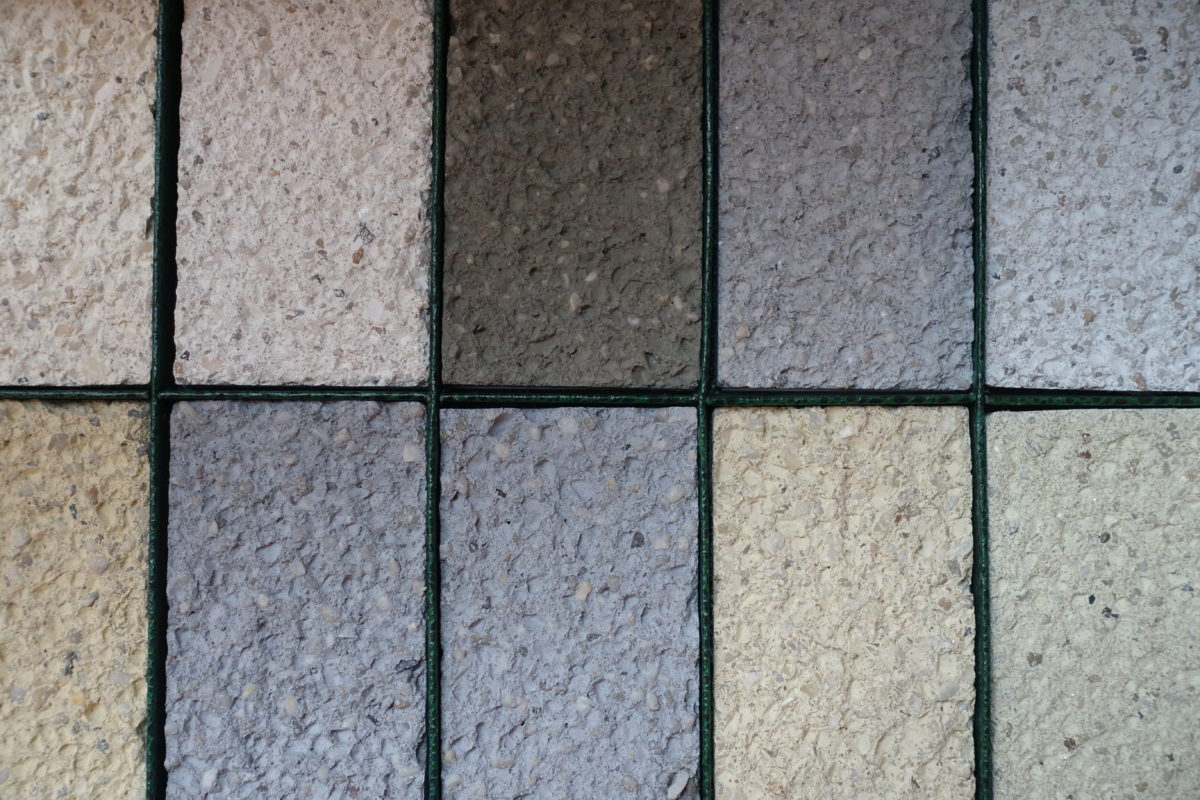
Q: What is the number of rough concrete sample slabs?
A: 10